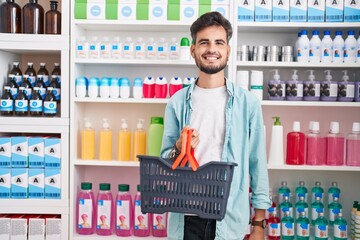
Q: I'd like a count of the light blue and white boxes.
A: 15